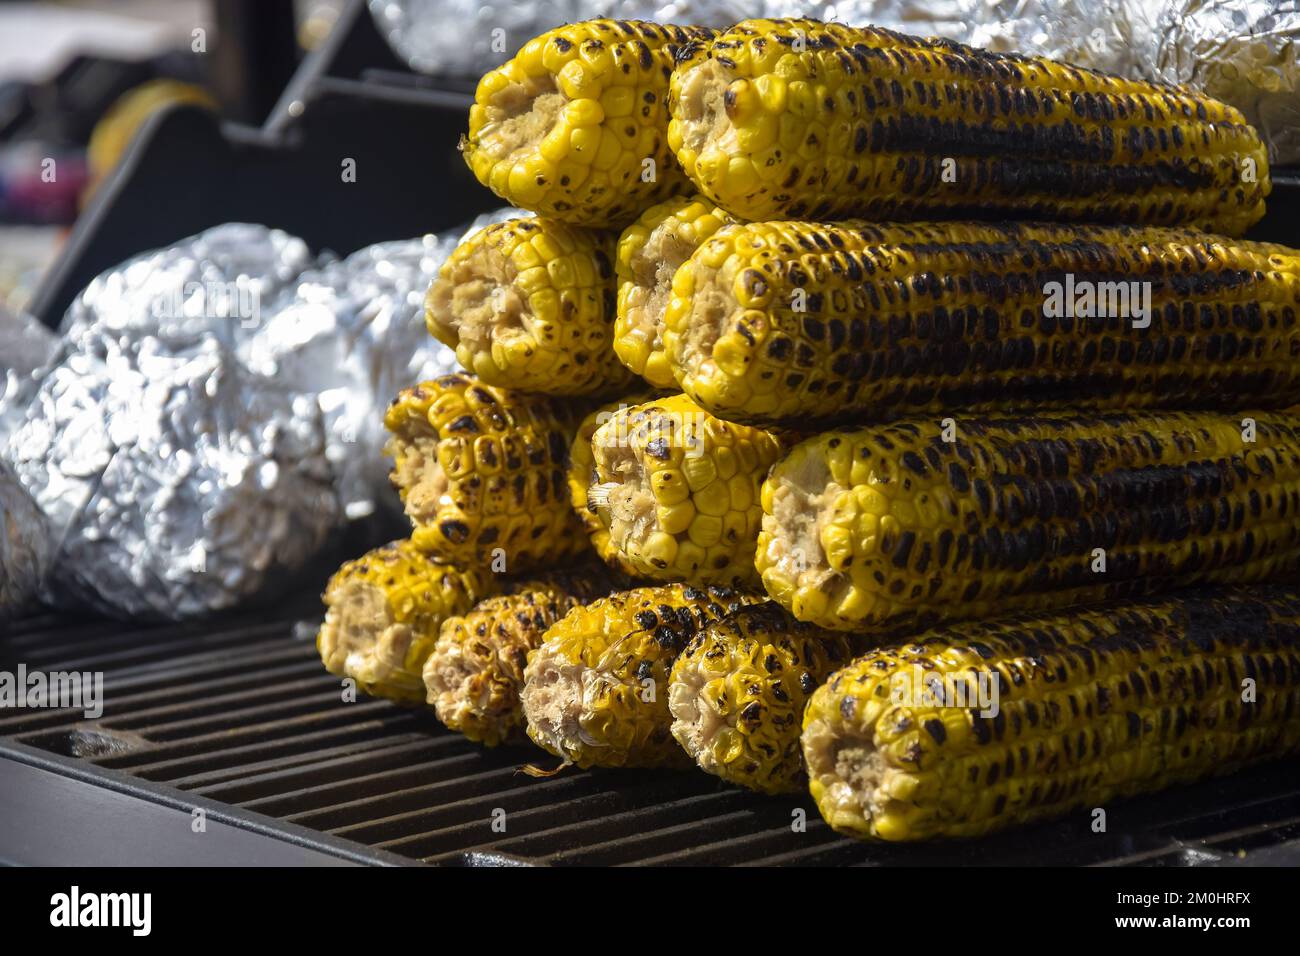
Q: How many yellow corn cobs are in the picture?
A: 14